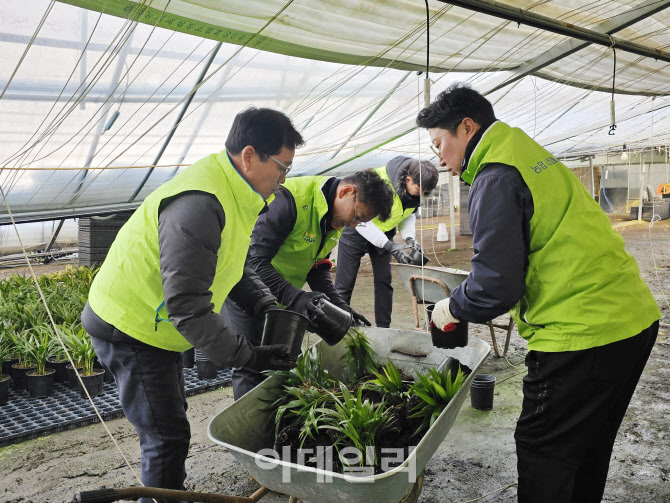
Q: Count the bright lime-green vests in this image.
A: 4